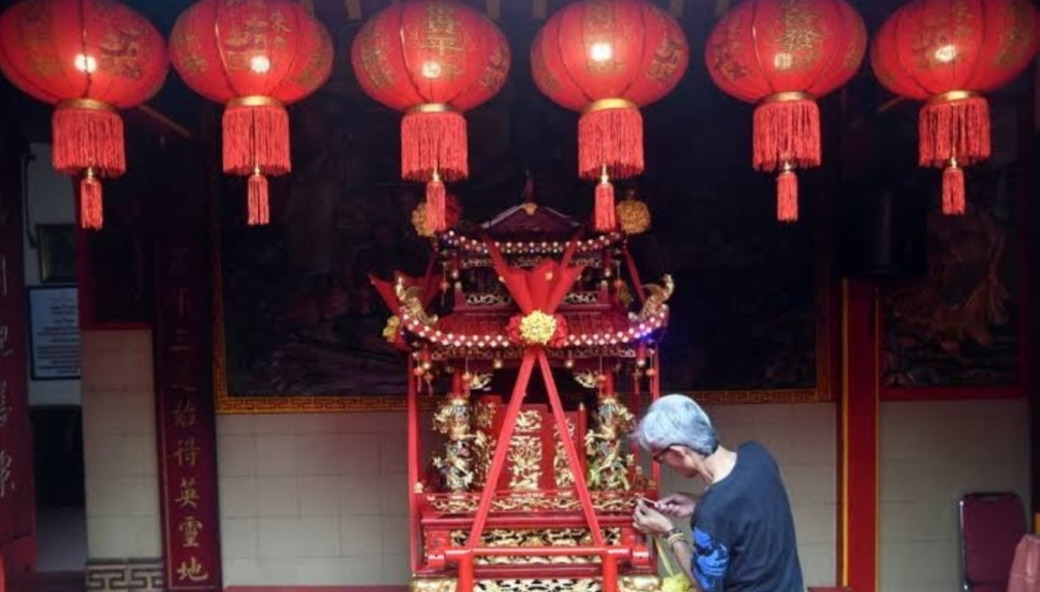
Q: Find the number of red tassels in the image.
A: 12